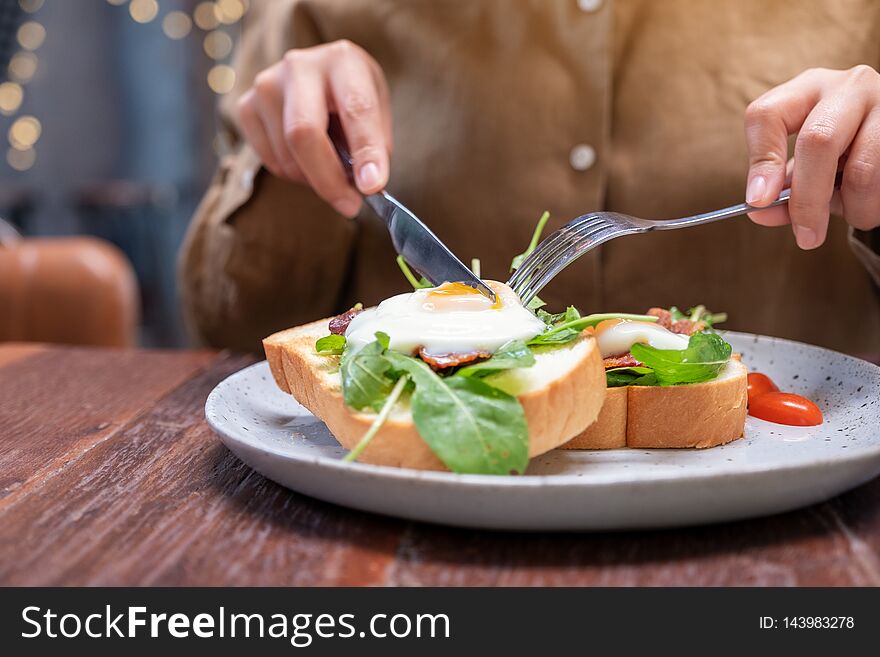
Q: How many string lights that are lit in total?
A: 13